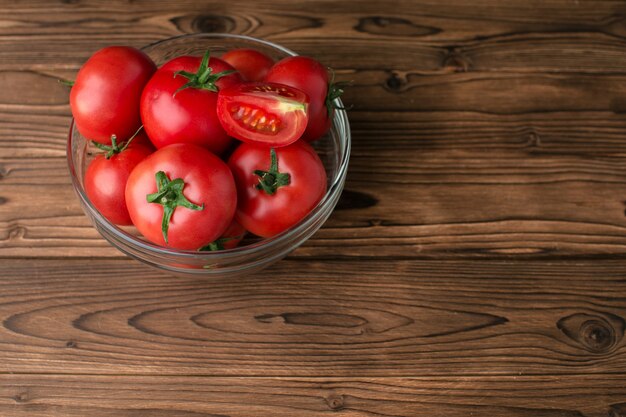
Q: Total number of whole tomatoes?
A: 8